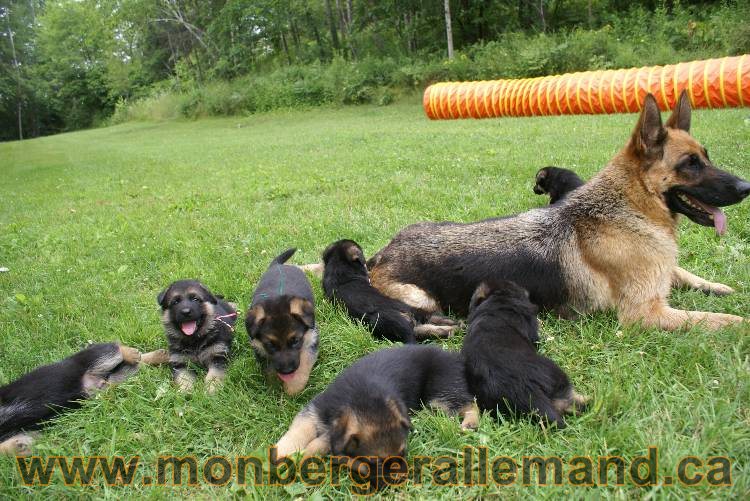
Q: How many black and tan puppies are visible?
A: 7